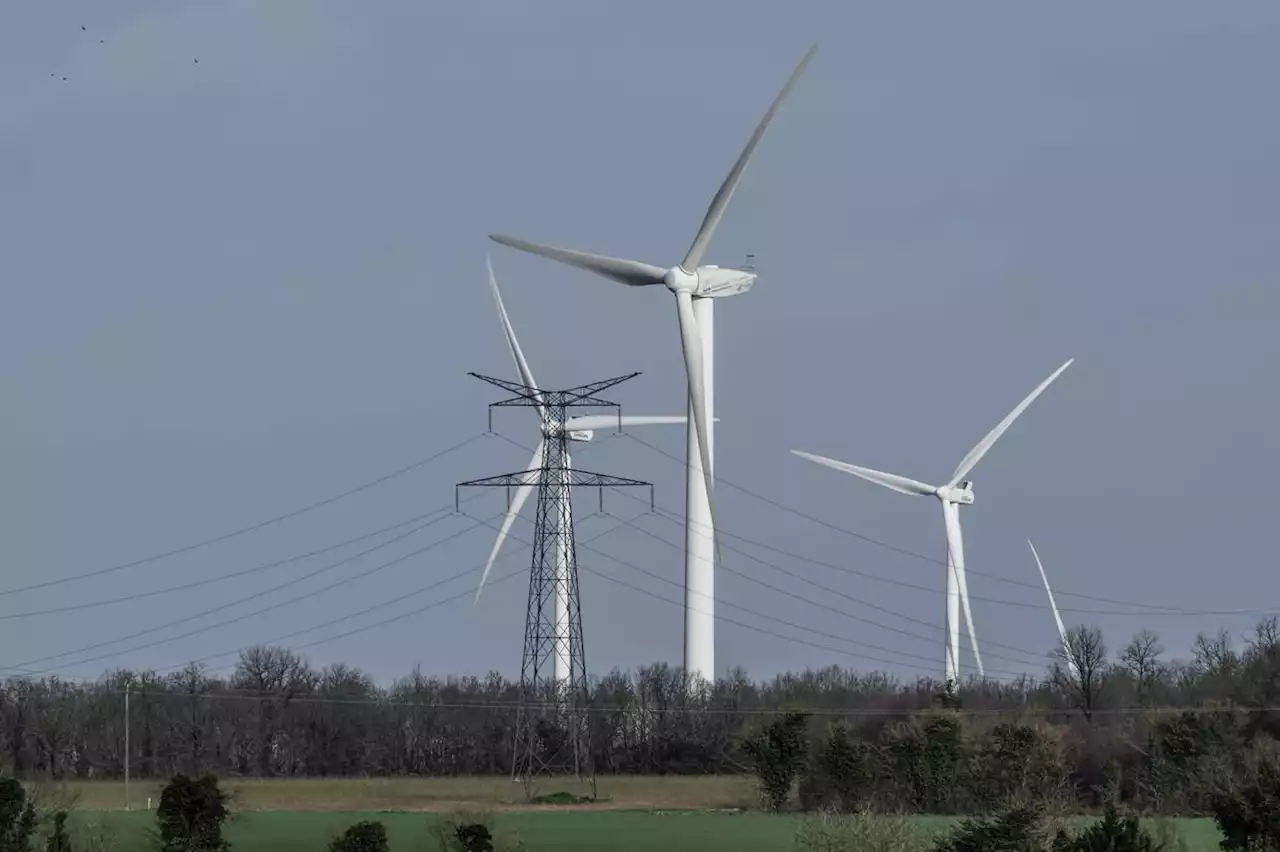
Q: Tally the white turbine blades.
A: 10